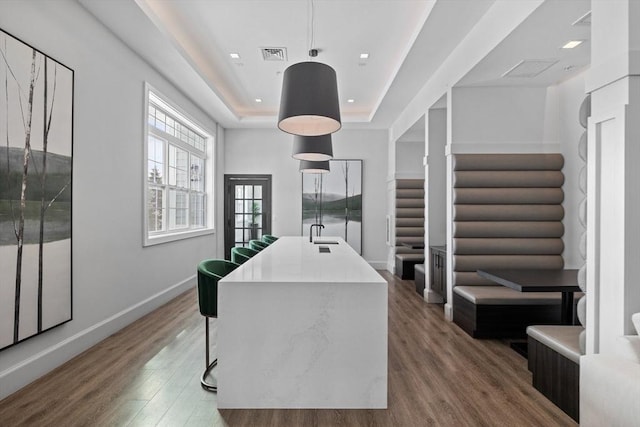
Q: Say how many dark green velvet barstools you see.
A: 4